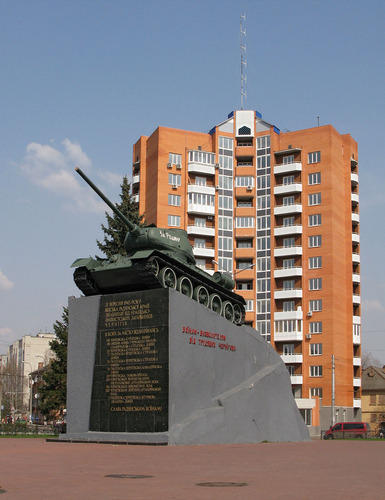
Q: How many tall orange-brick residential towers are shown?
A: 1